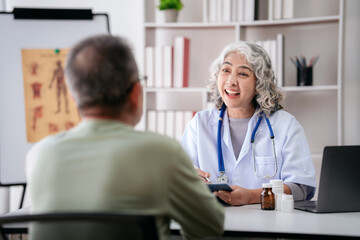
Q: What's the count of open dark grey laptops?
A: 1